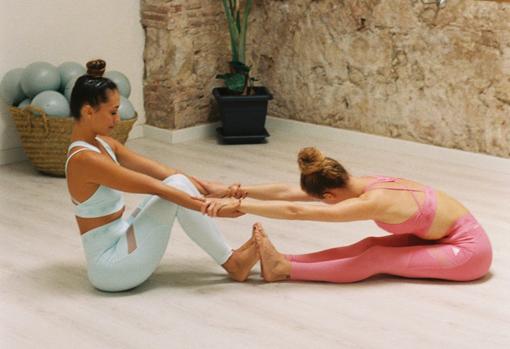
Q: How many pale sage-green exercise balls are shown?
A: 8